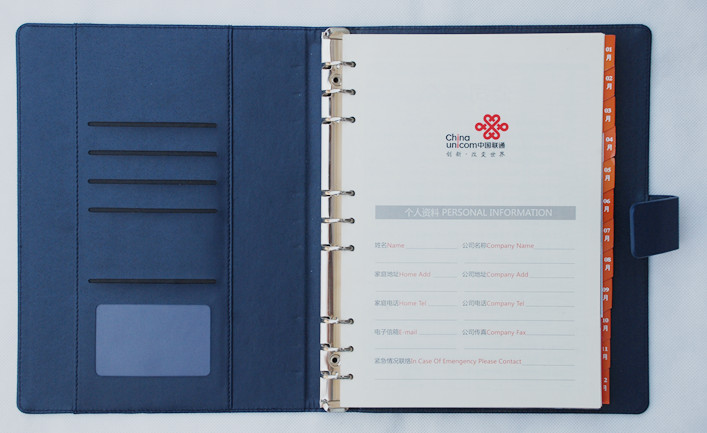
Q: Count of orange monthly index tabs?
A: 12